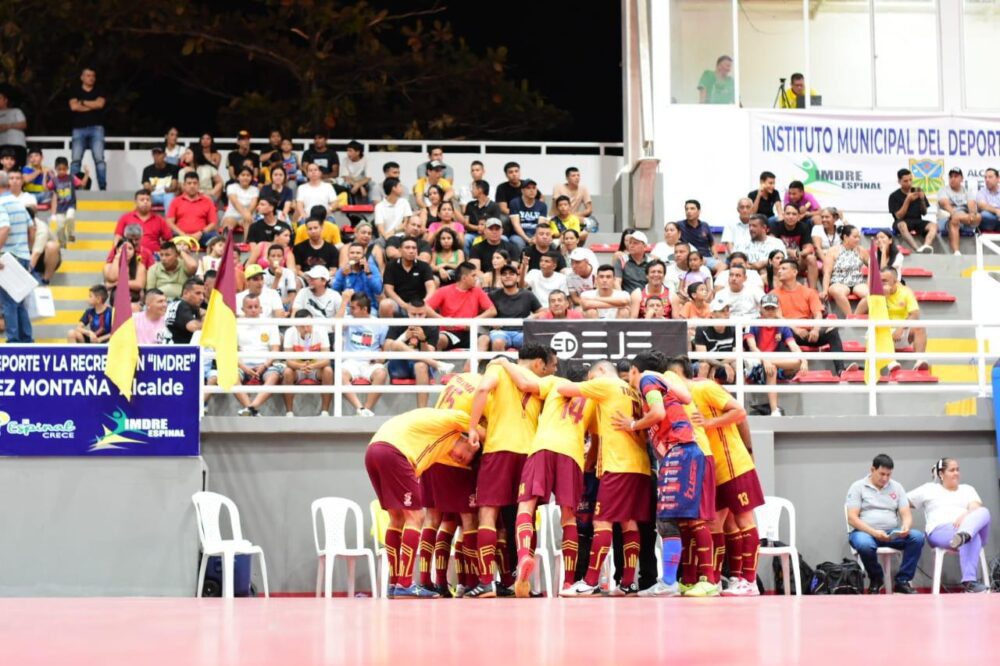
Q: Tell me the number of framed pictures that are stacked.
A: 0